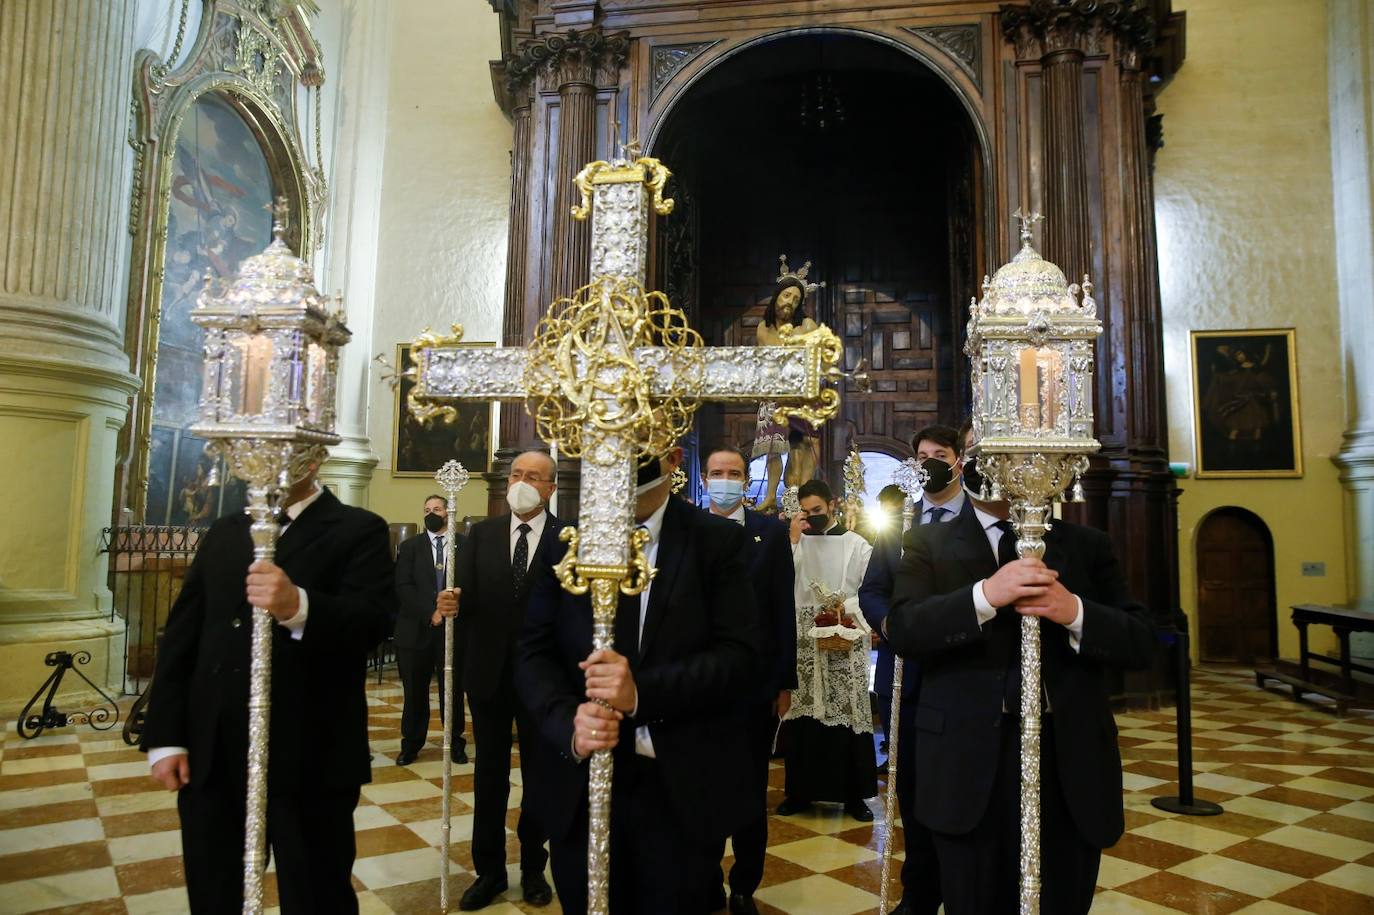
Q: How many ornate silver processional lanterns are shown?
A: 2